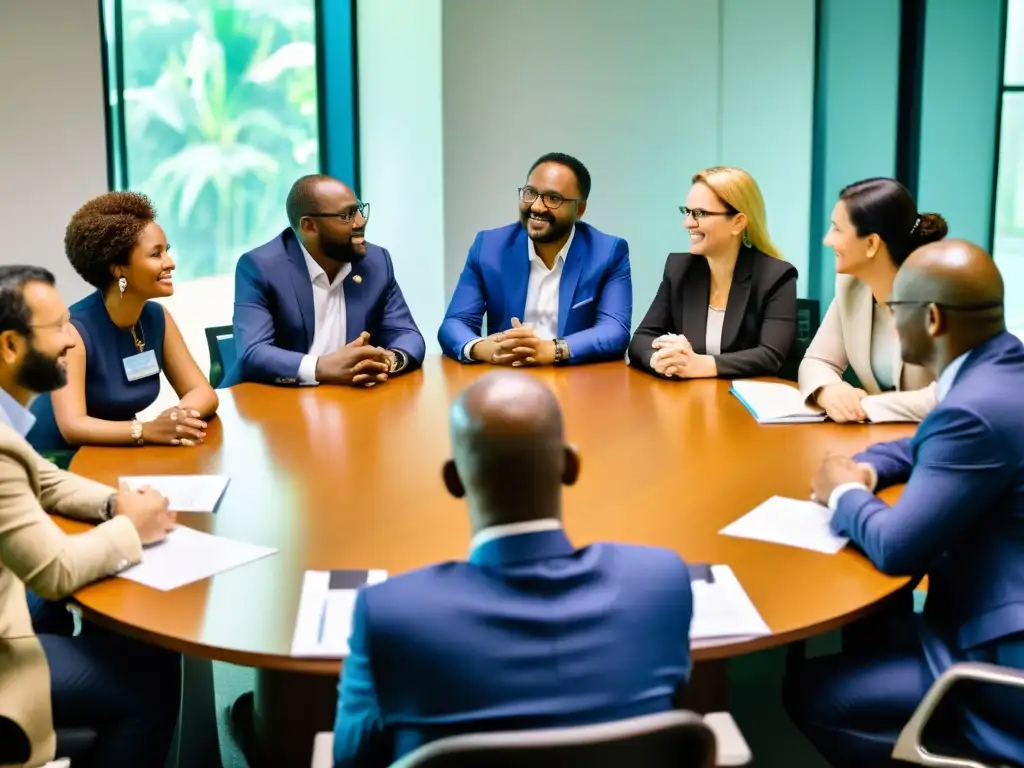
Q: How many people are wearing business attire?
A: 8